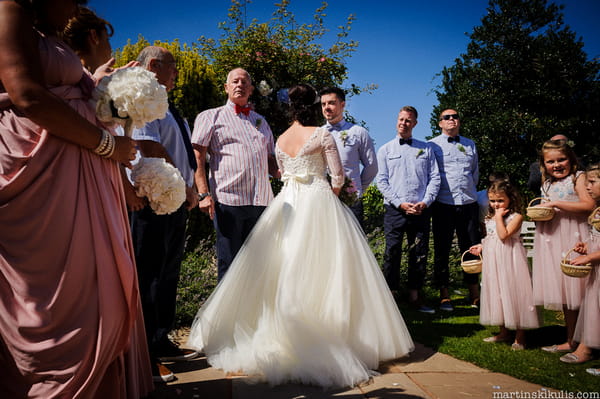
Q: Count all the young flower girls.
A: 3